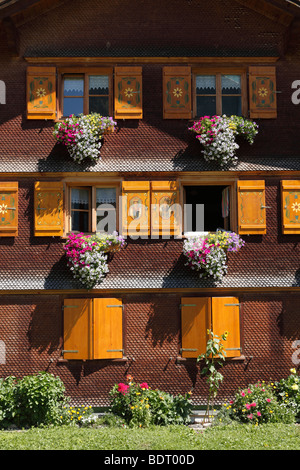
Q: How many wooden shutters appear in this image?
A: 14